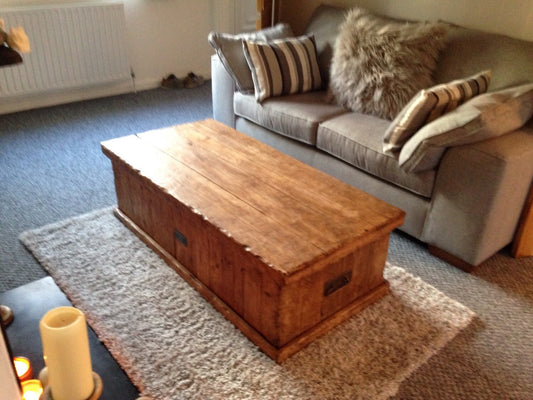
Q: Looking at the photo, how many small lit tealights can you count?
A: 2